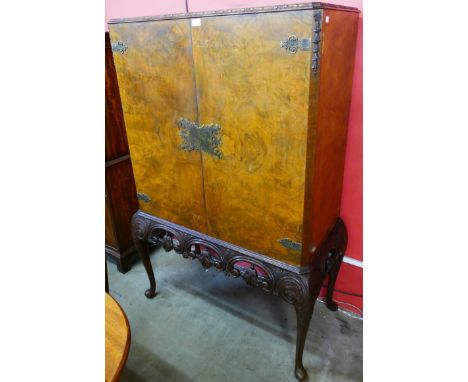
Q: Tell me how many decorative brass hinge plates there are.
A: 4